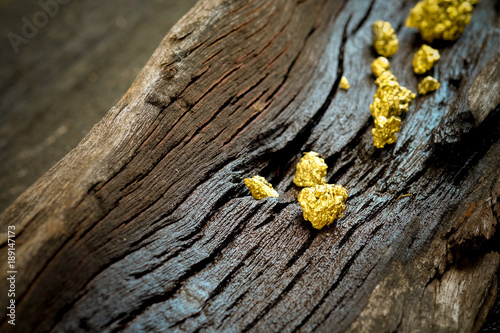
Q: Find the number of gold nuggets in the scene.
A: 11